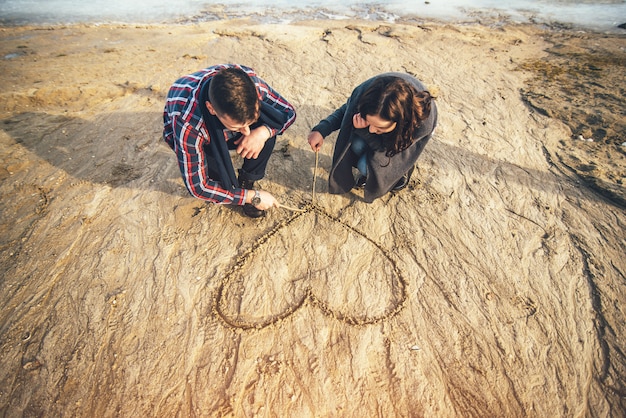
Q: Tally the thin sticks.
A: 2